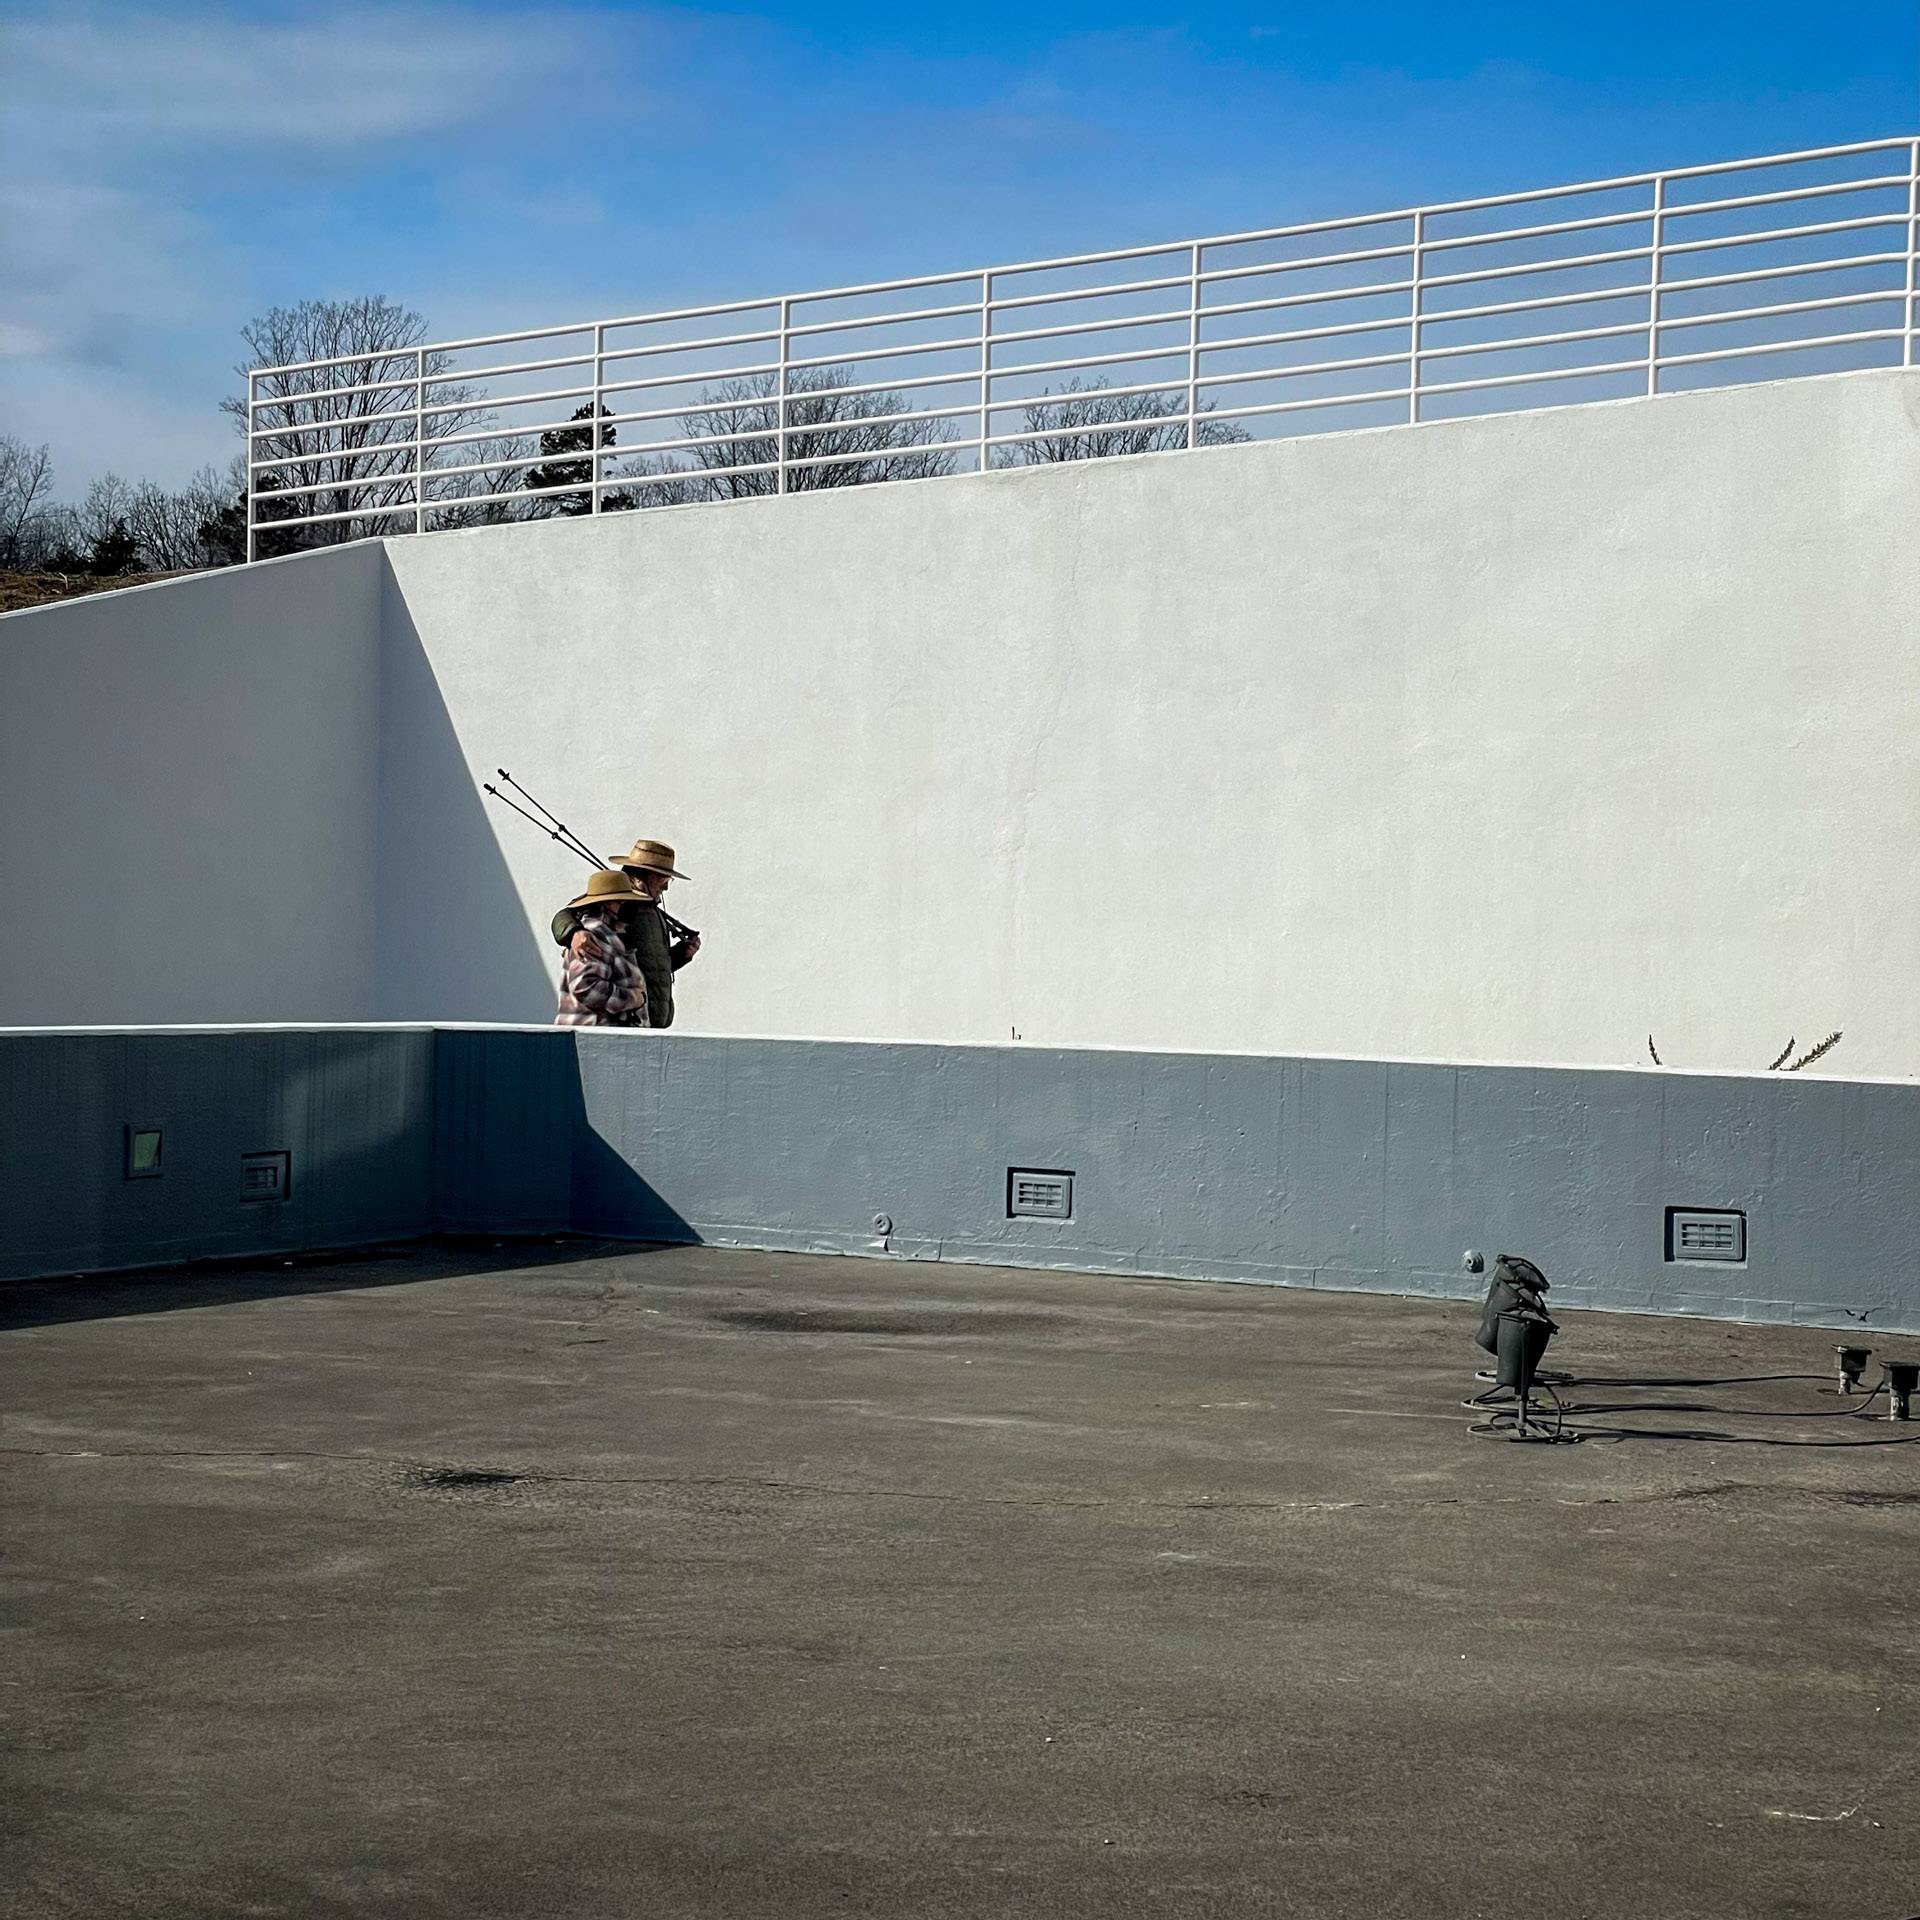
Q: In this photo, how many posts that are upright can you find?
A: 9